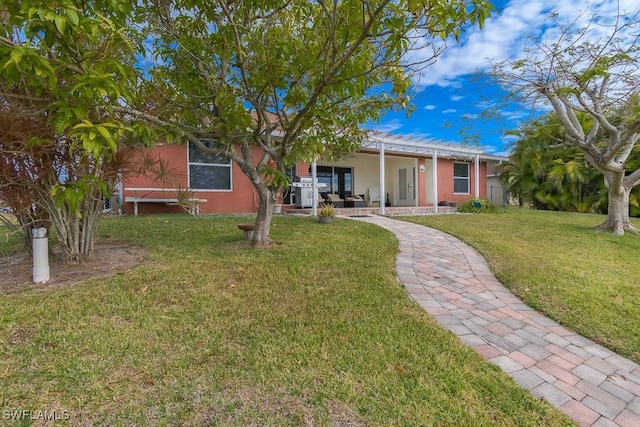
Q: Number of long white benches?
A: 1